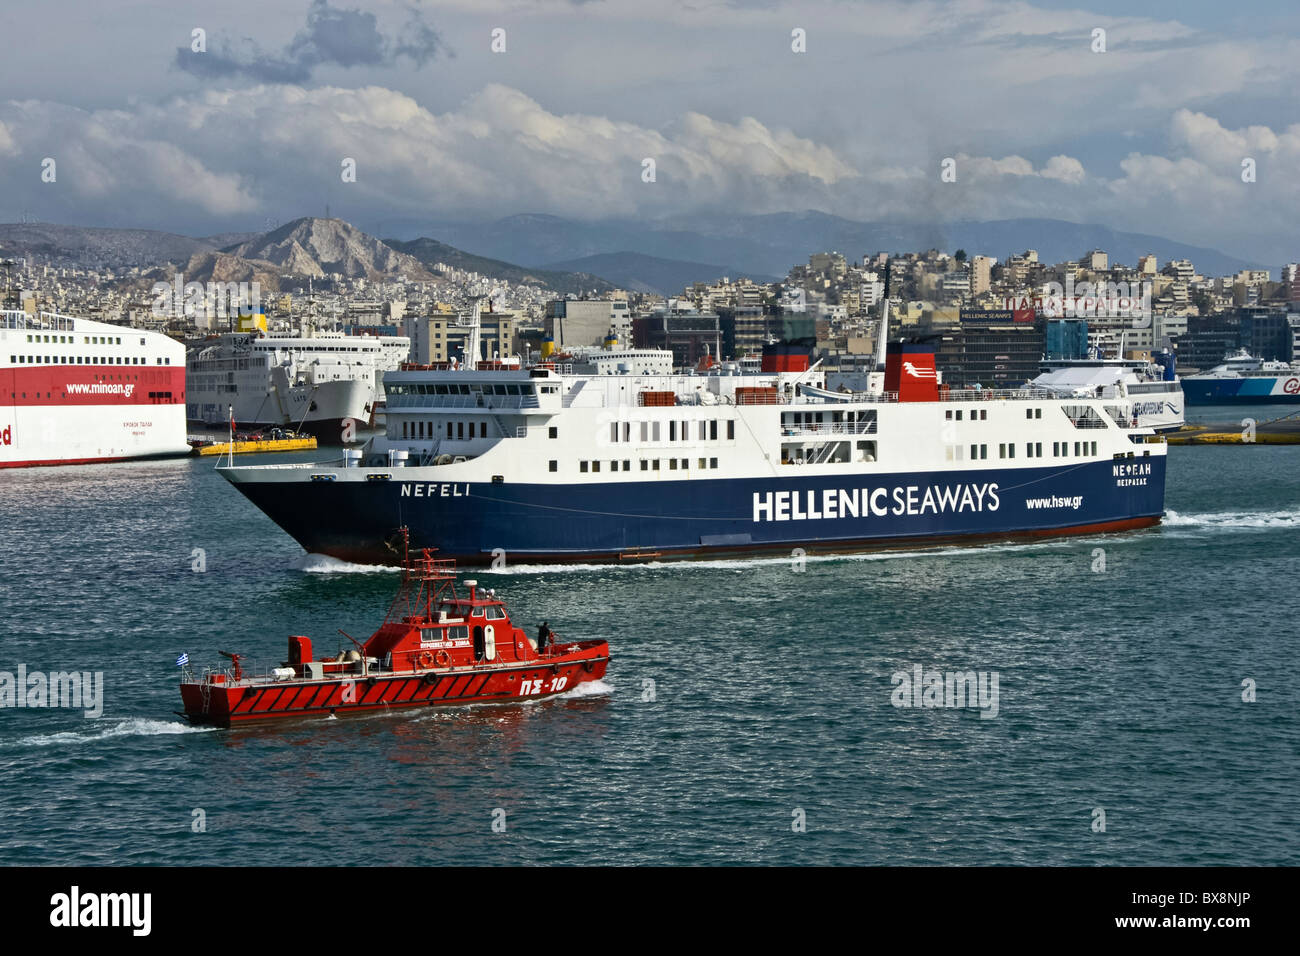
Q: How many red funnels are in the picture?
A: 2